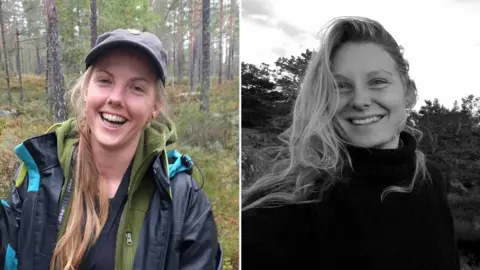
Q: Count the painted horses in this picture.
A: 0